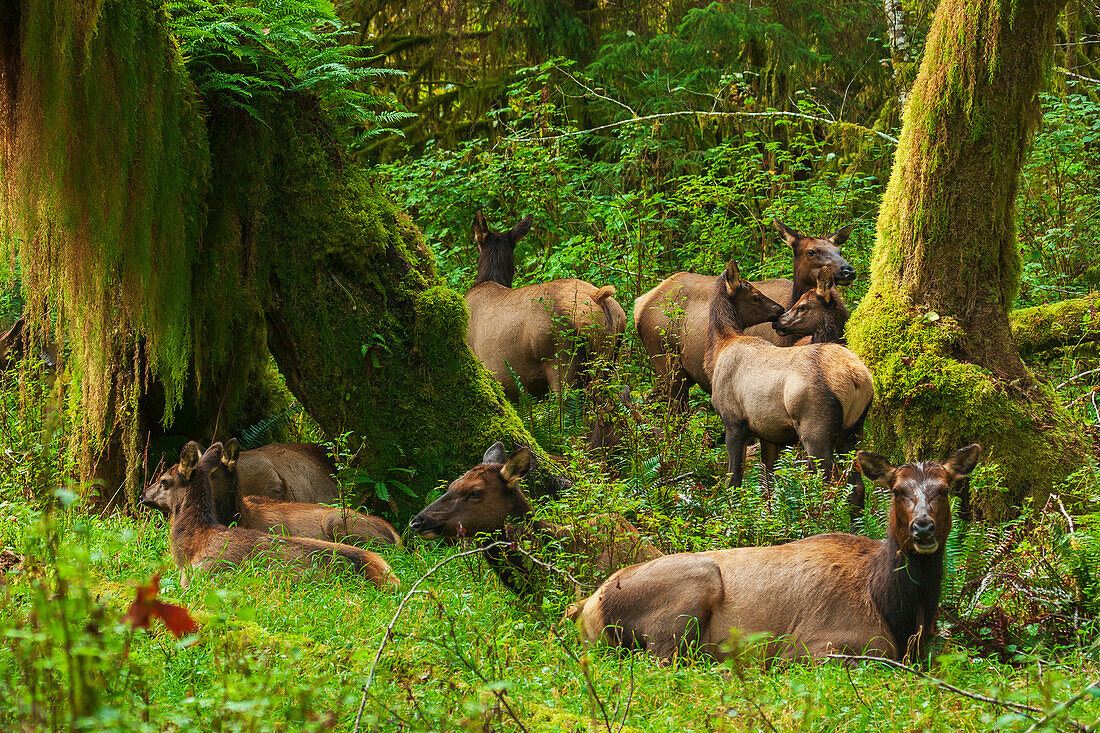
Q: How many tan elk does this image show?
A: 9